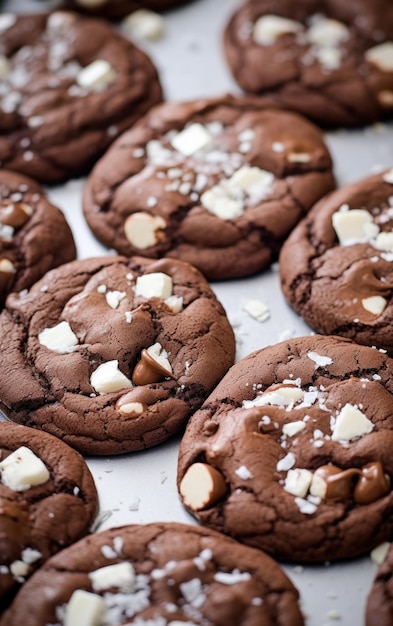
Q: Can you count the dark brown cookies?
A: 11